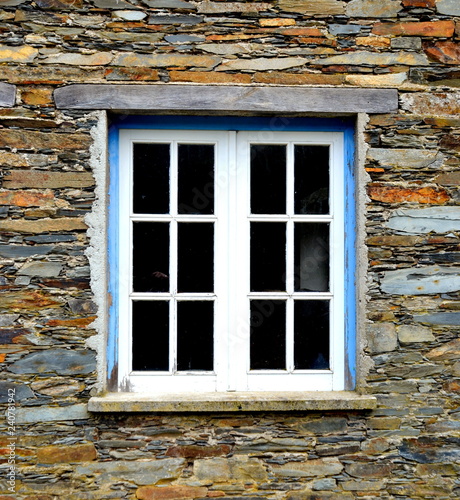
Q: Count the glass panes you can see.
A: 12